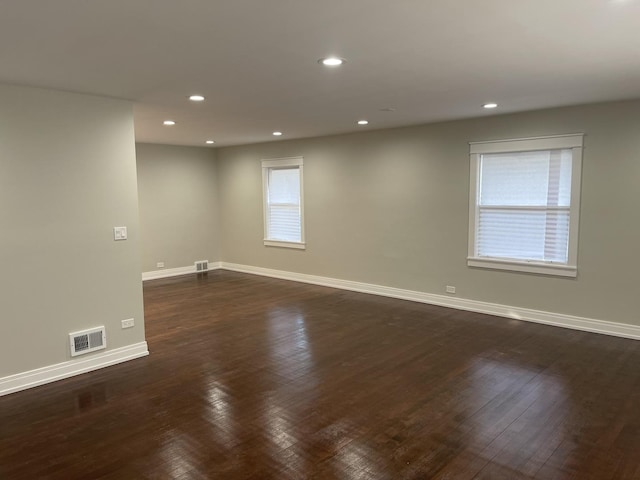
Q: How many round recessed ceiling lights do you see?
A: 7